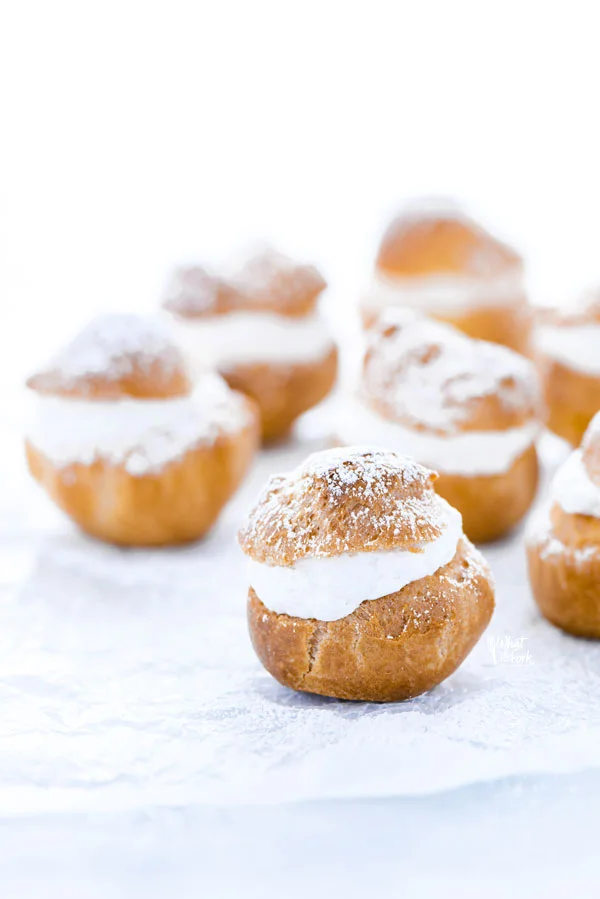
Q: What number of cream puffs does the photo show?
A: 7